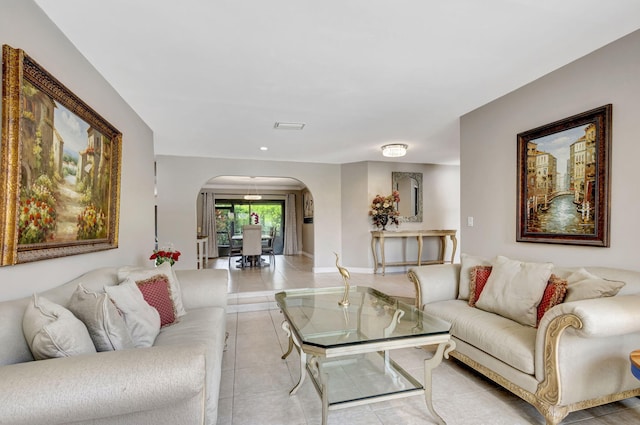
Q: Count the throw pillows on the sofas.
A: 10